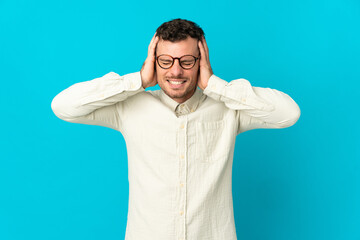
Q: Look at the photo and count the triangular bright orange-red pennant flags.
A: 0